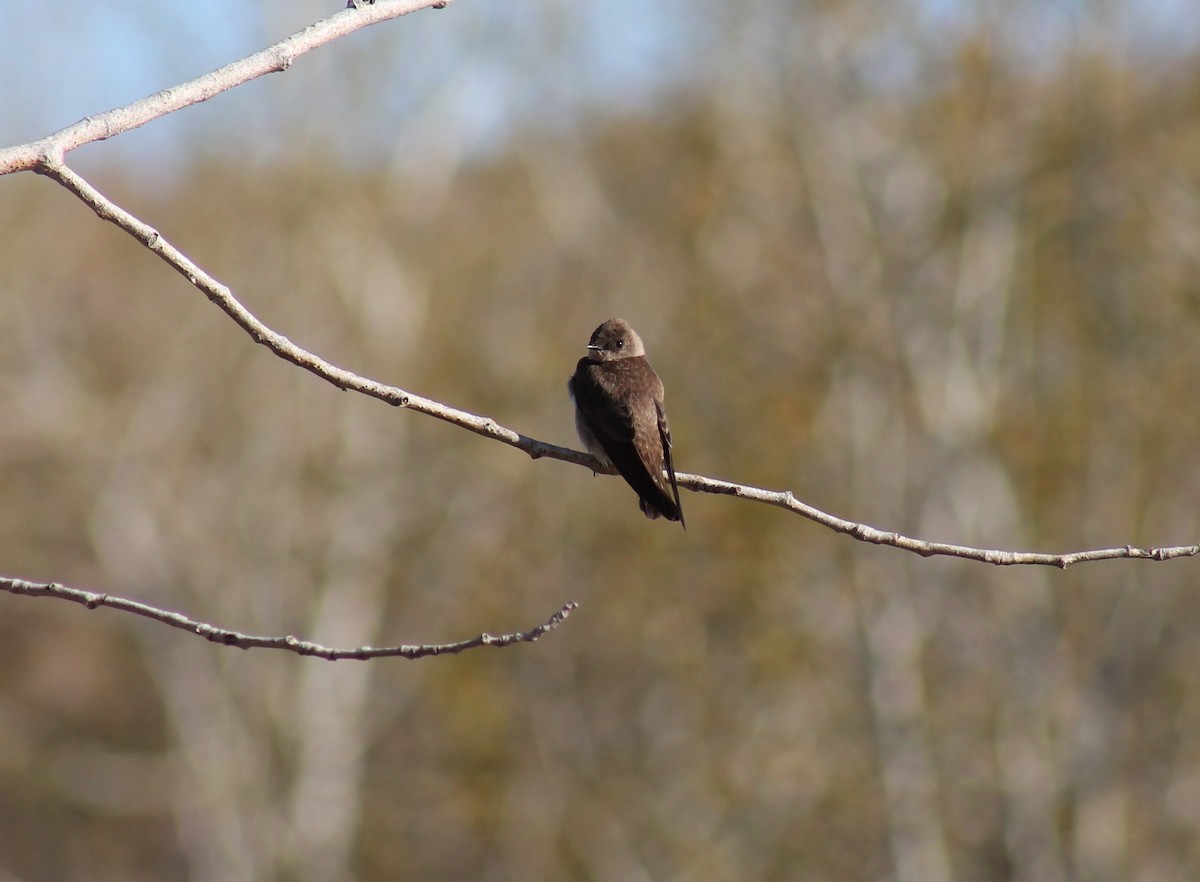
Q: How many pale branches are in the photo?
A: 3